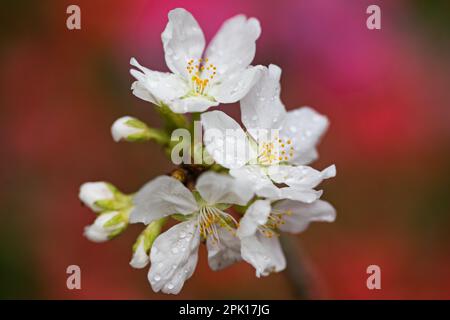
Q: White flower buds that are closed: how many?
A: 4